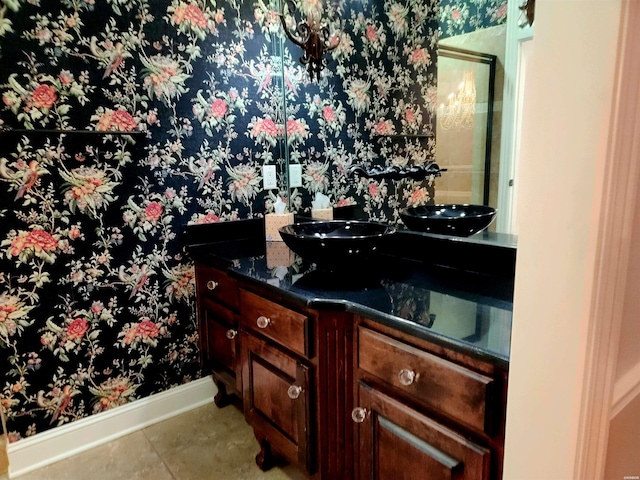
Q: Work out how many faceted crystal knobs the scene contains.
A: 6